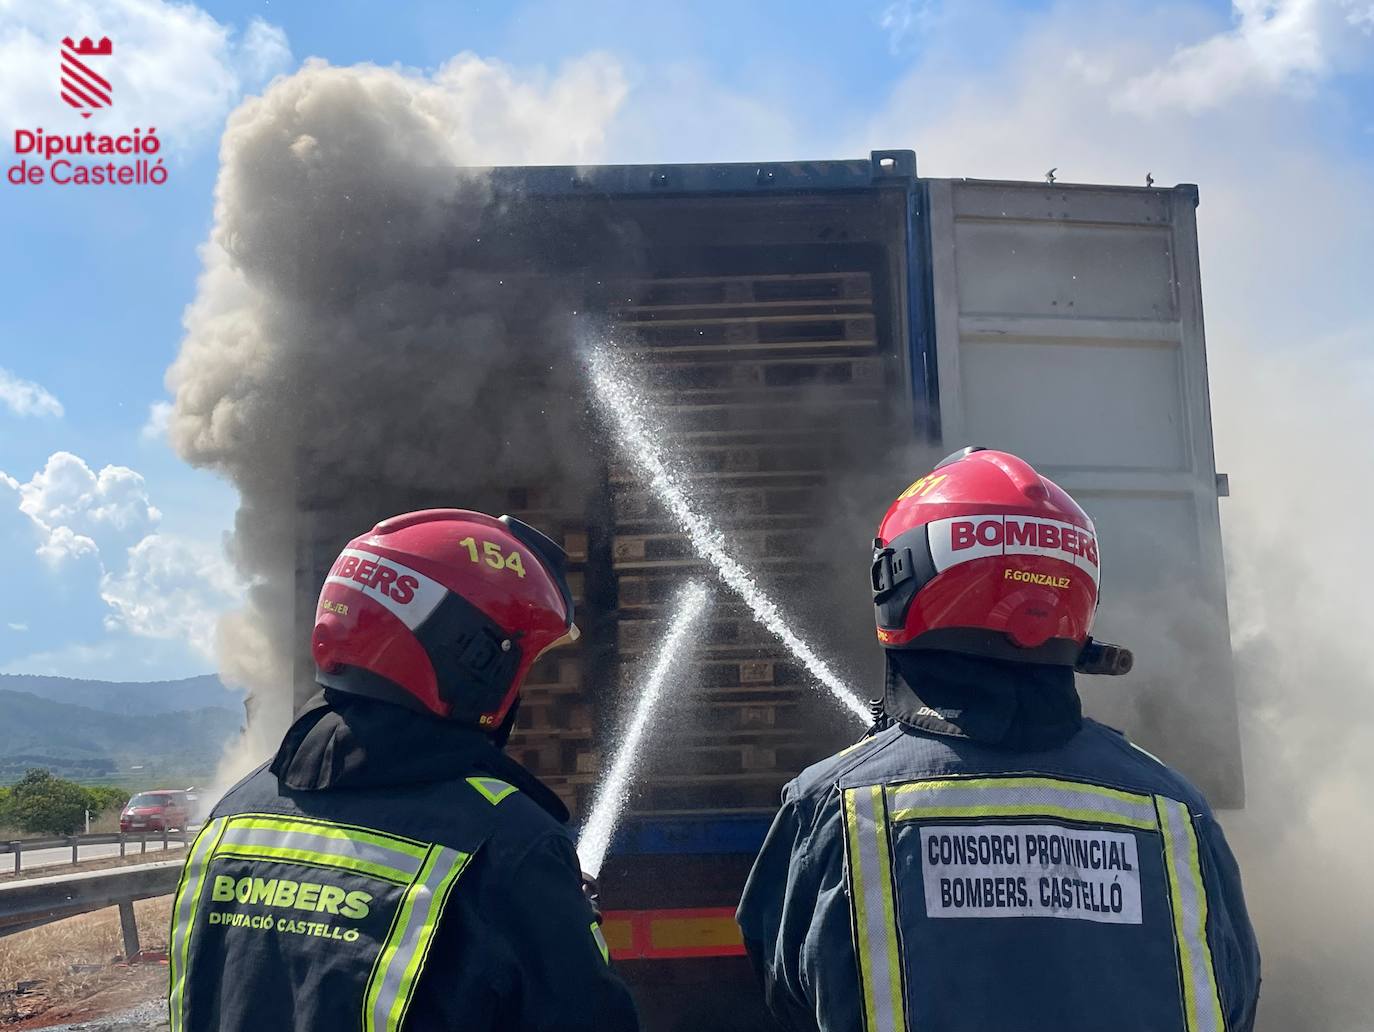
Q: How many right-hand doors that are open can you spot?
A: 1